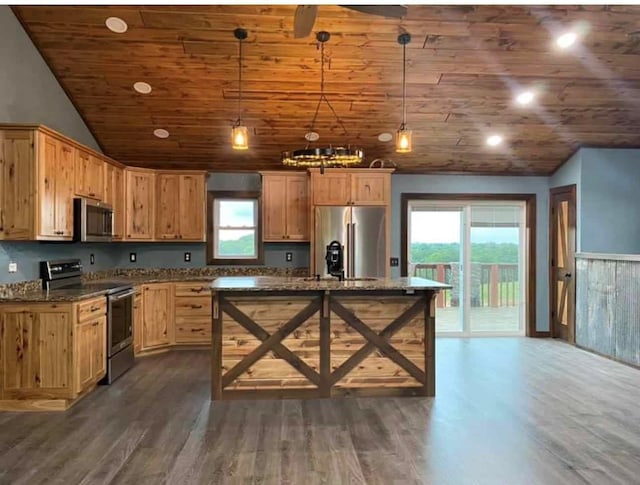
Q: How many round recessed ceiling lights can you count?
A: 8